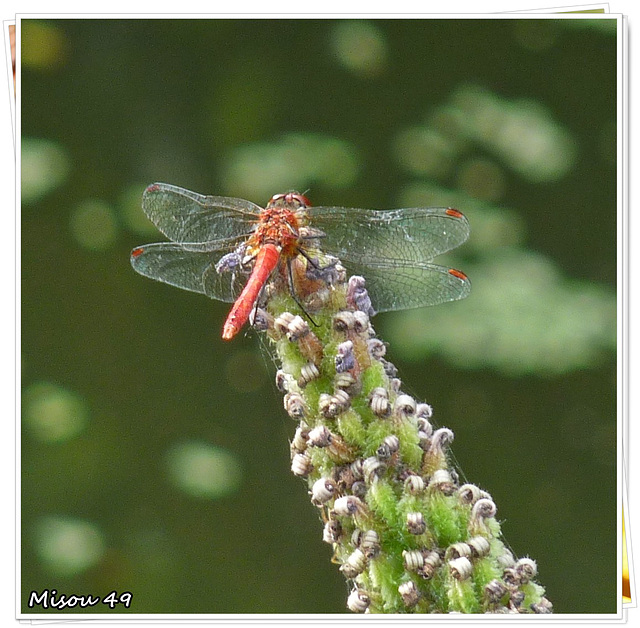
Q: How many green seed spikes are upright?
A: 1